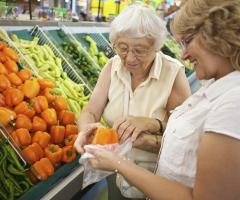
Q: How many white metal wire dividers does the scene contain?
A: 5